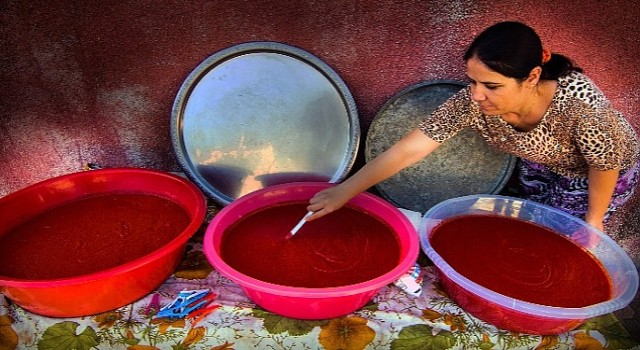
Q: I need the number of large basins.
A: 3